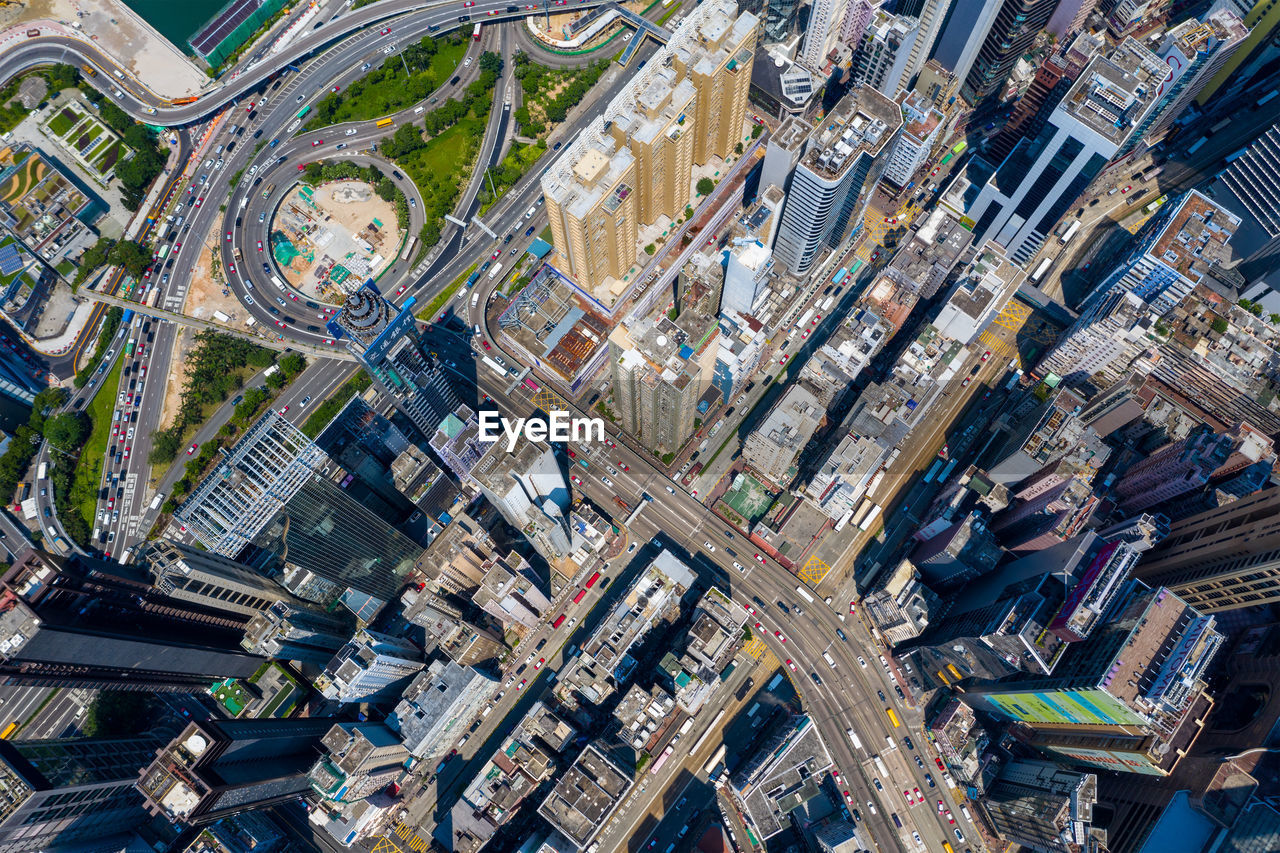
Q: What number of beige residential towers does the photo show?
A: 3